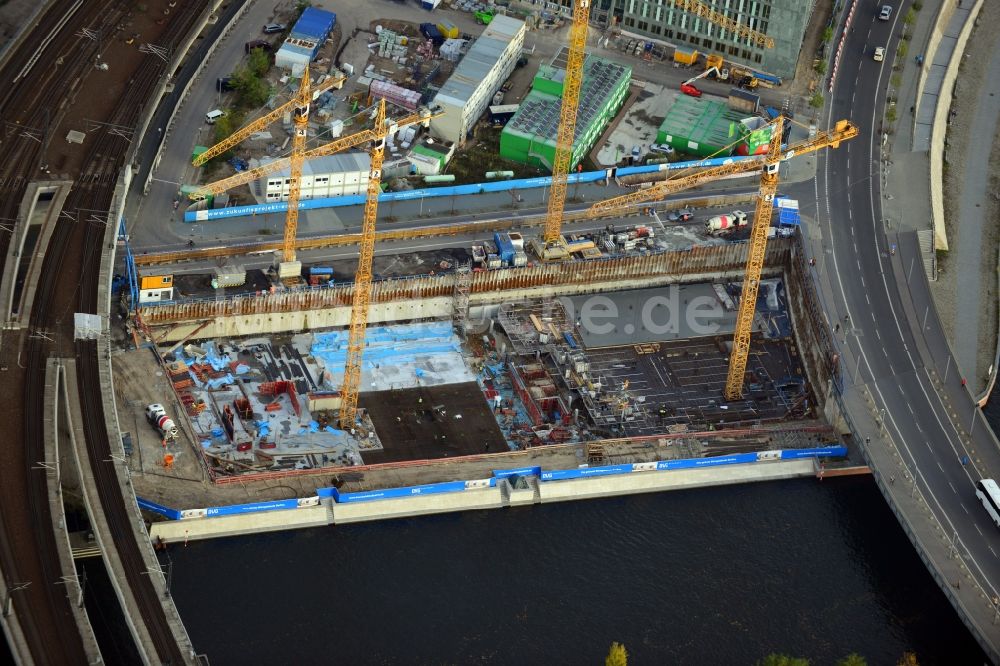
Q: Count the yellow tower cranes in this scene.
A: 4